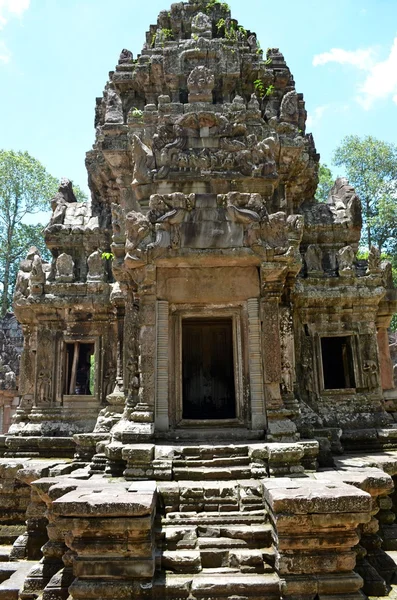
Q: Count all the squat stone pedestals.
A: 2